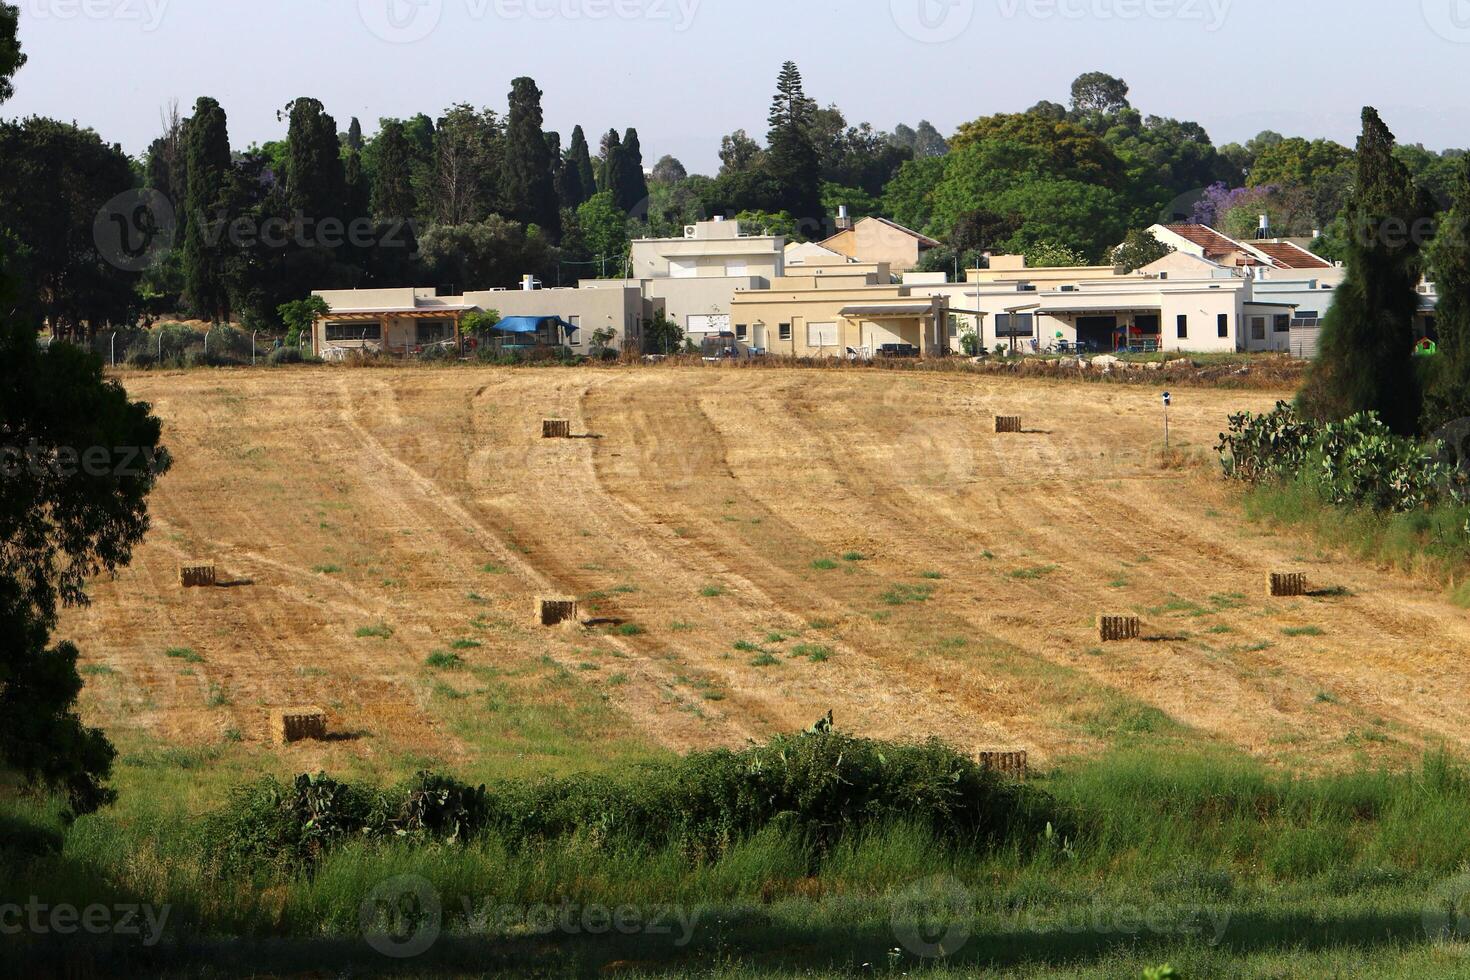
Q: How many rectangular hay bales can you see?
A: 8